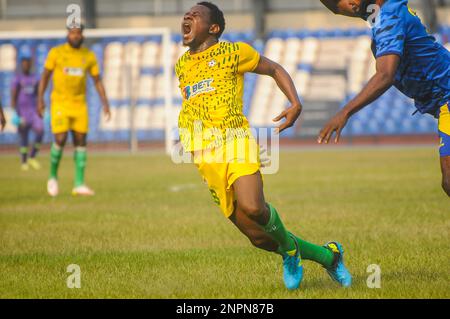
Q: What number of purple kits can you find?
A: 1